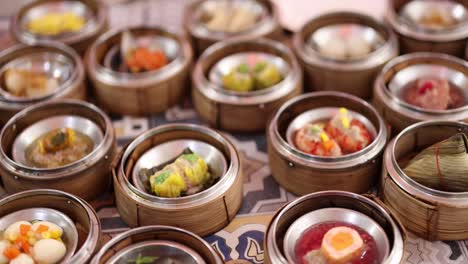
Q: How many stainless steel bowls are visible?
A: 14